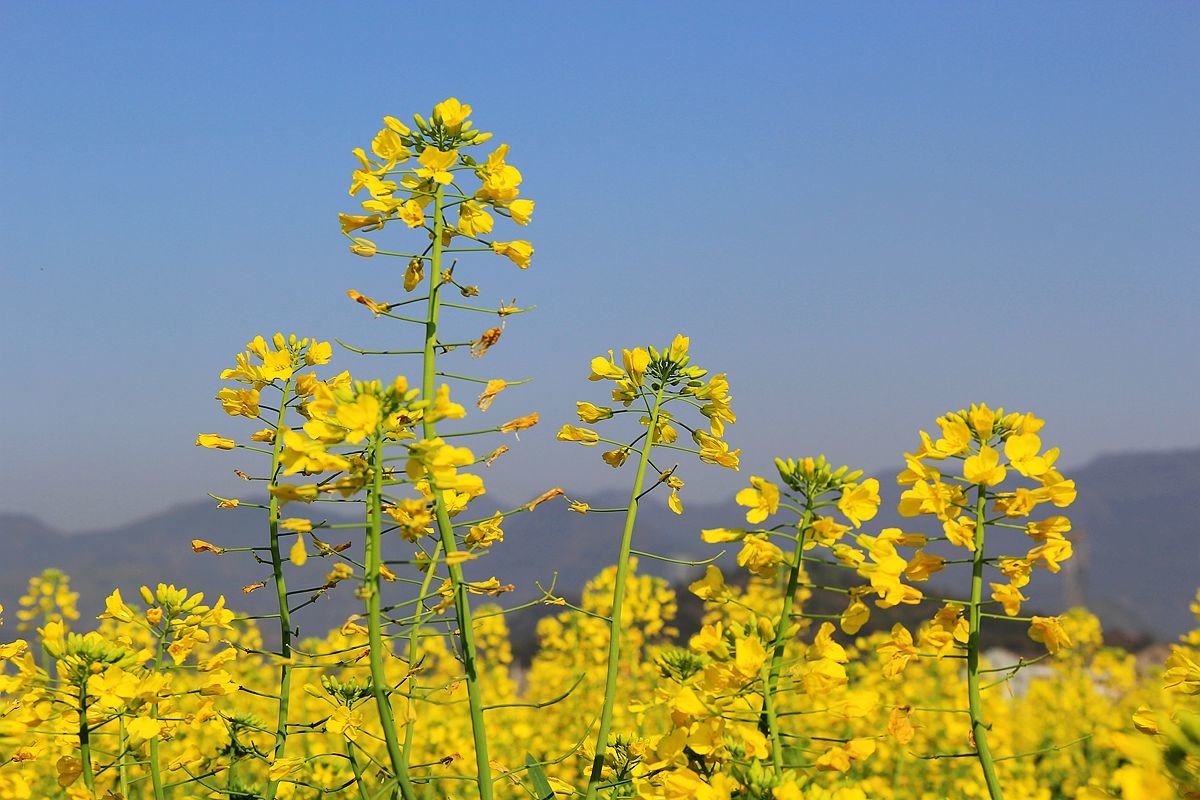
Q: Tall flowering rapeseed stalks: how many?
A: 6